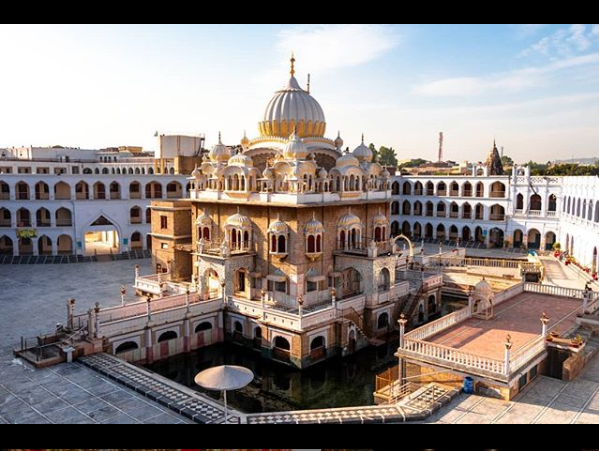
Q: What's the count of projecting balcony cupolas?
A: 6